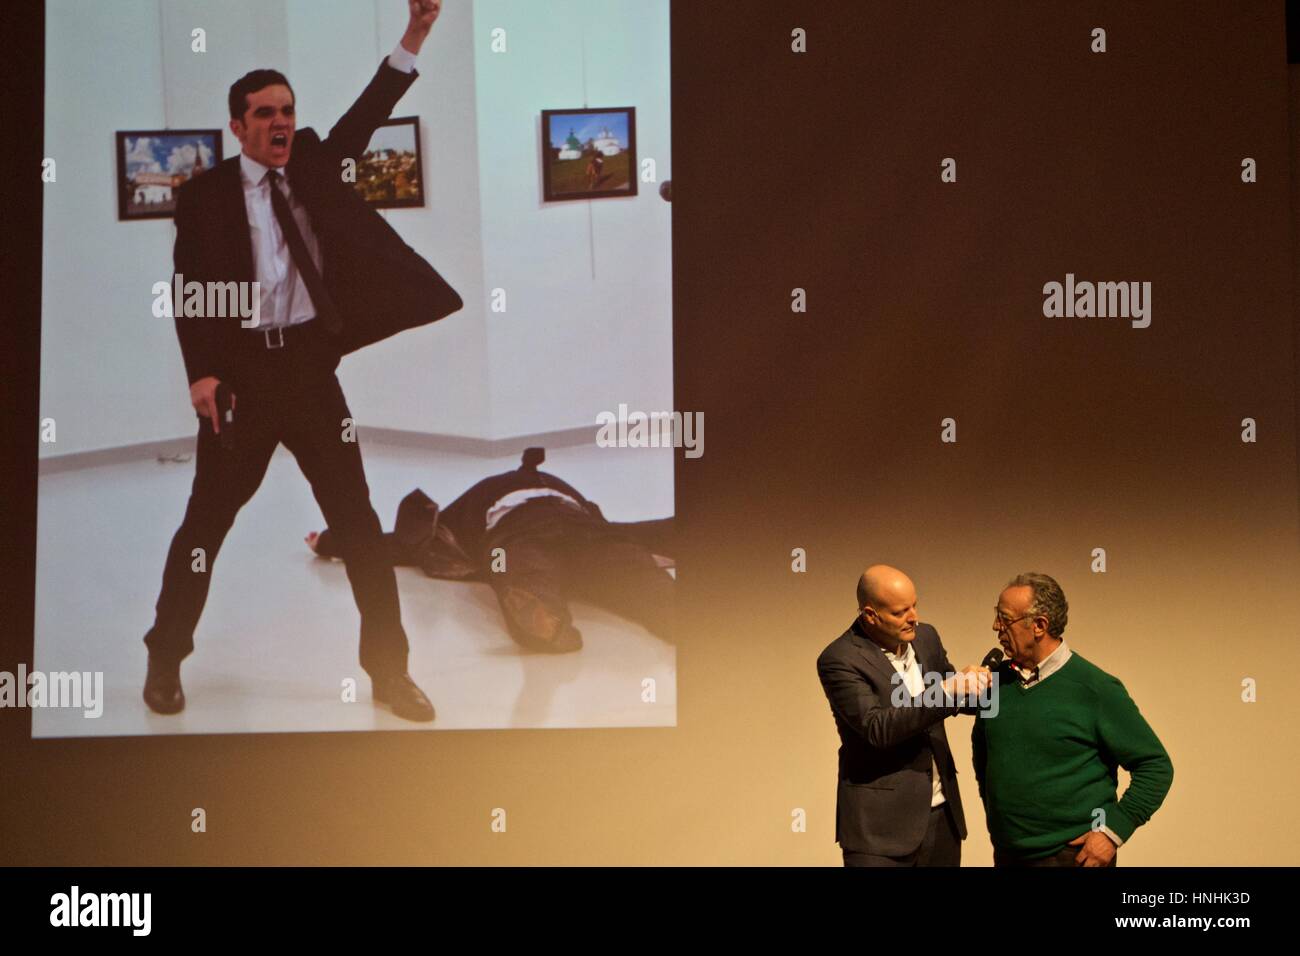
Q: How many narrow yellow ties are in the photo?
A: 0